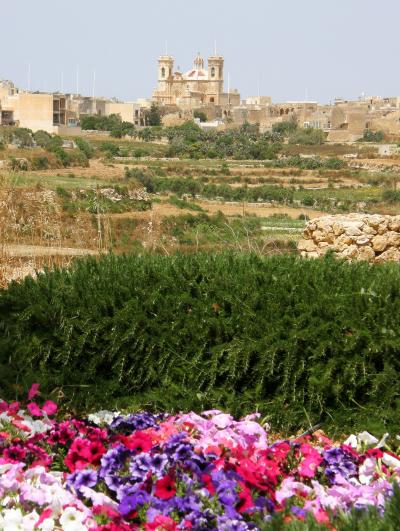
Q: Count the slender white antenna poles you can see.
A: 9